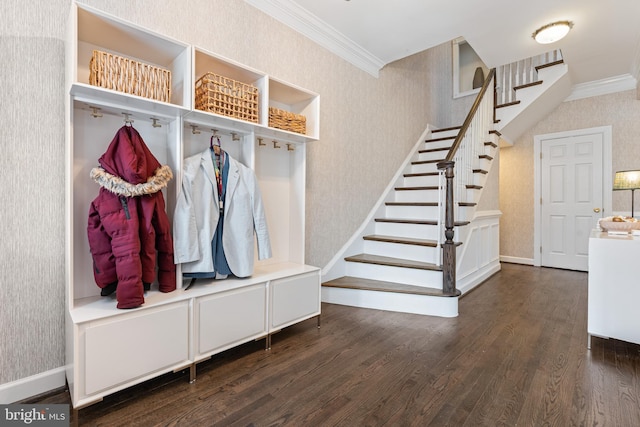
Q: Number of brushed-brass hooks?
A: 9